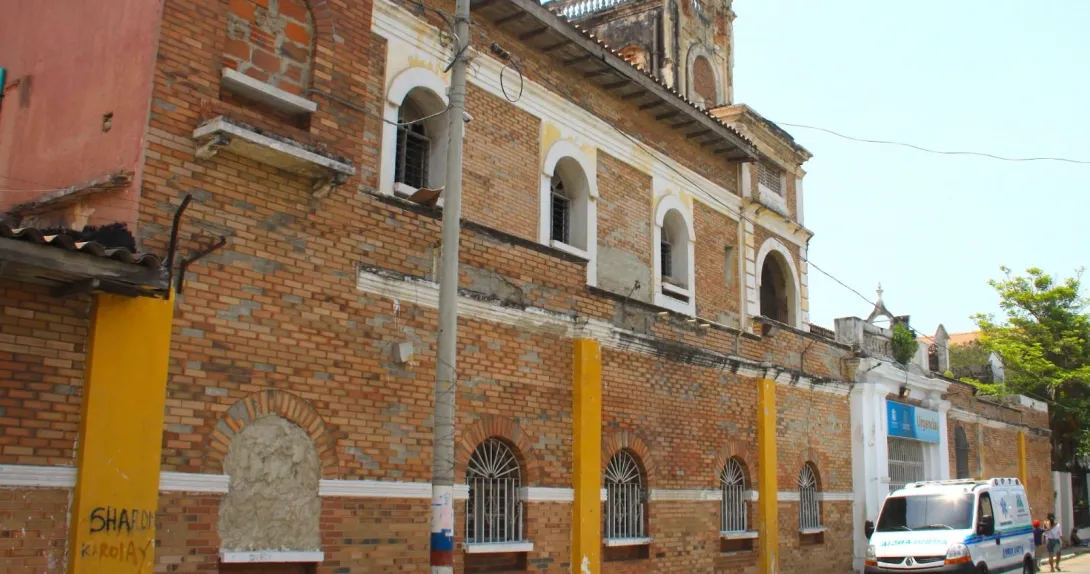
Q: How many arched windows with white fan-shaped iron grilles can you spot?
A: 4